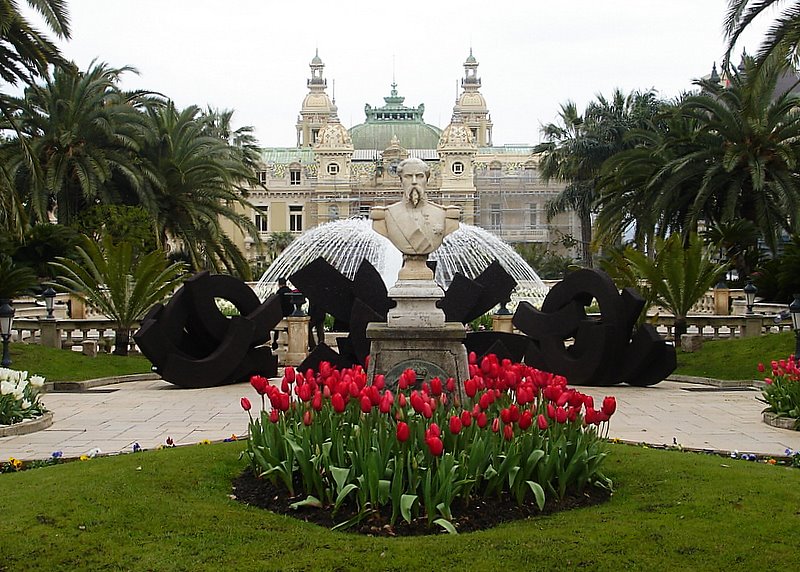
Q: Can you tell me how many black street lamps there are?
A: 4